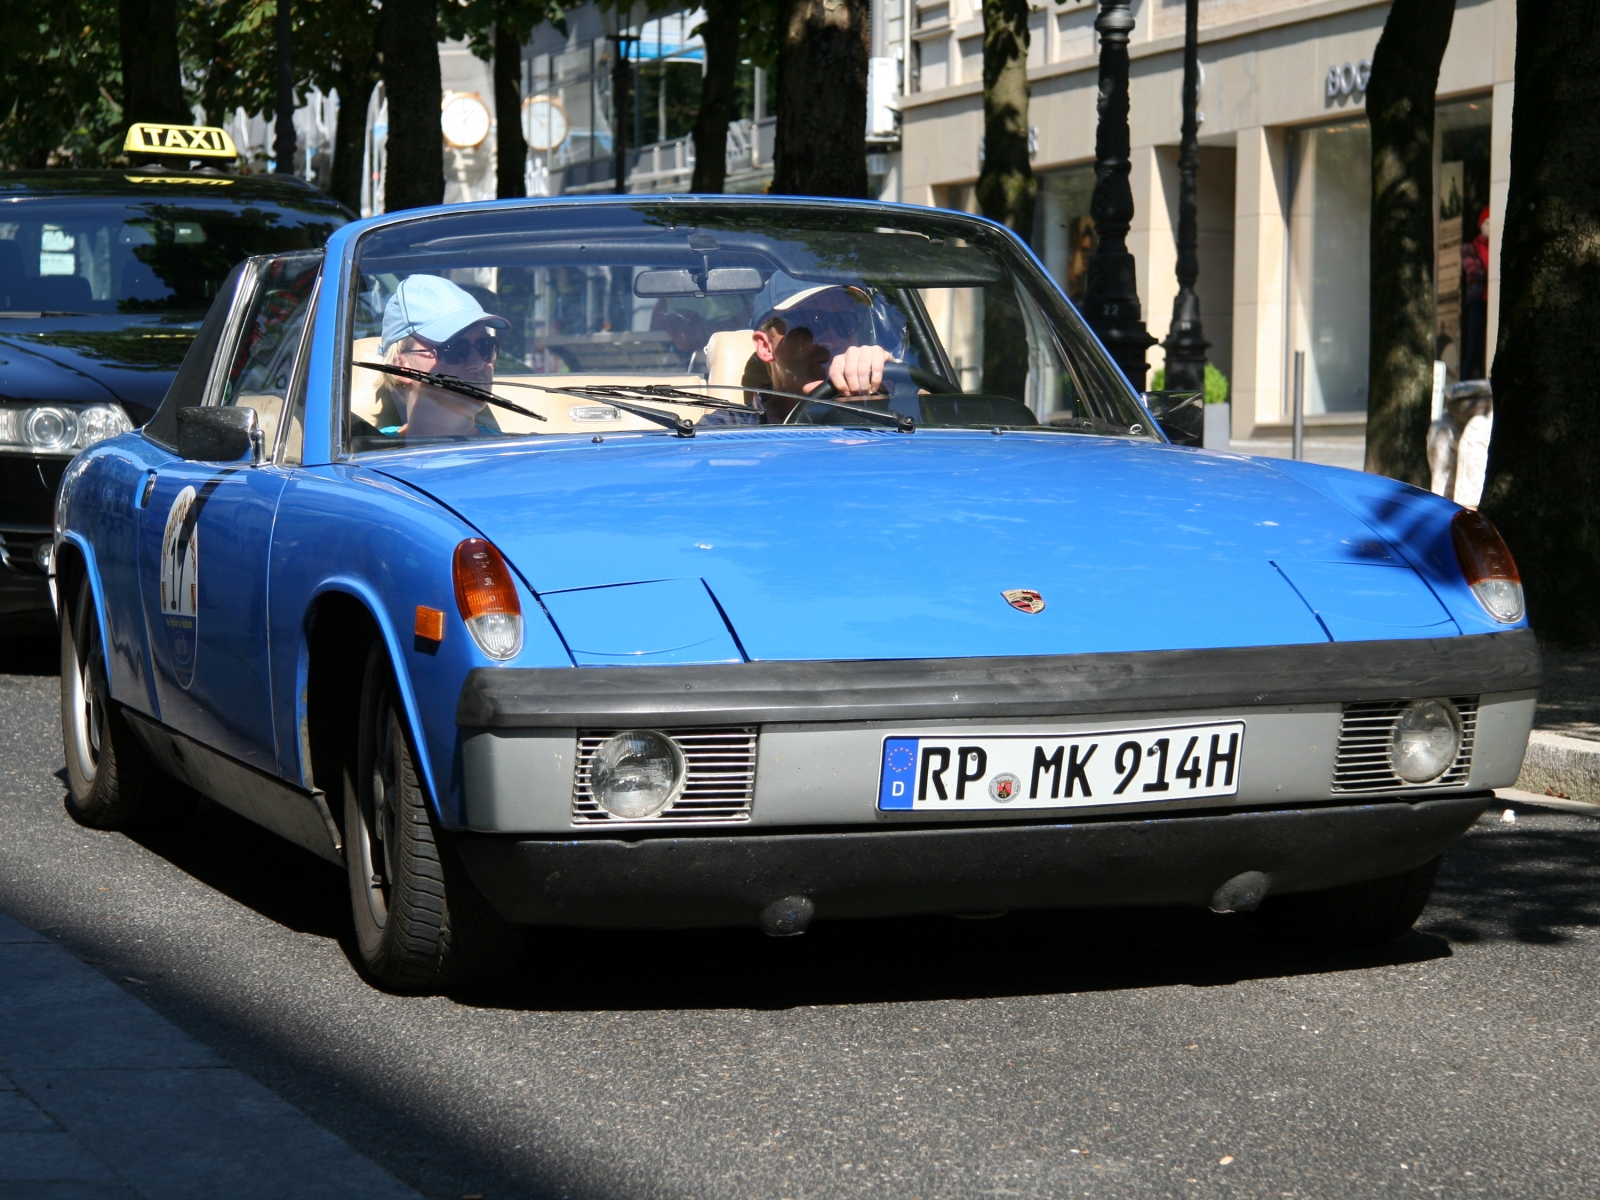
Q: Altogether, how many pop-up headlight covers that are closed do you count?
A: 2